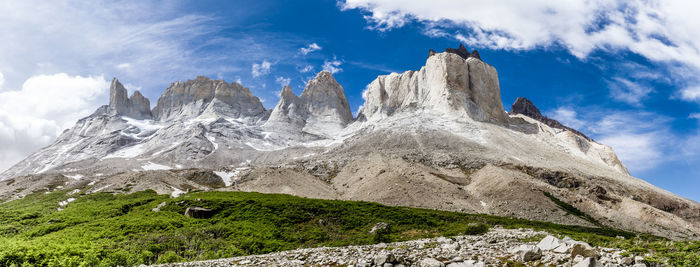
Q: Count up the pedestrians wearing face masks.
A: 0